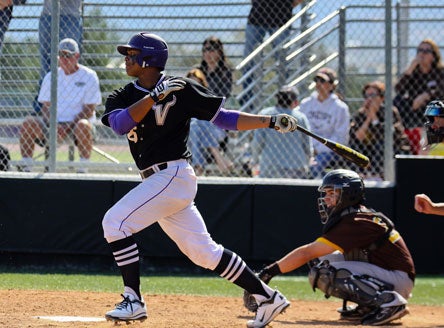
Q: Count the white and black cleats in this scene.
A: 2